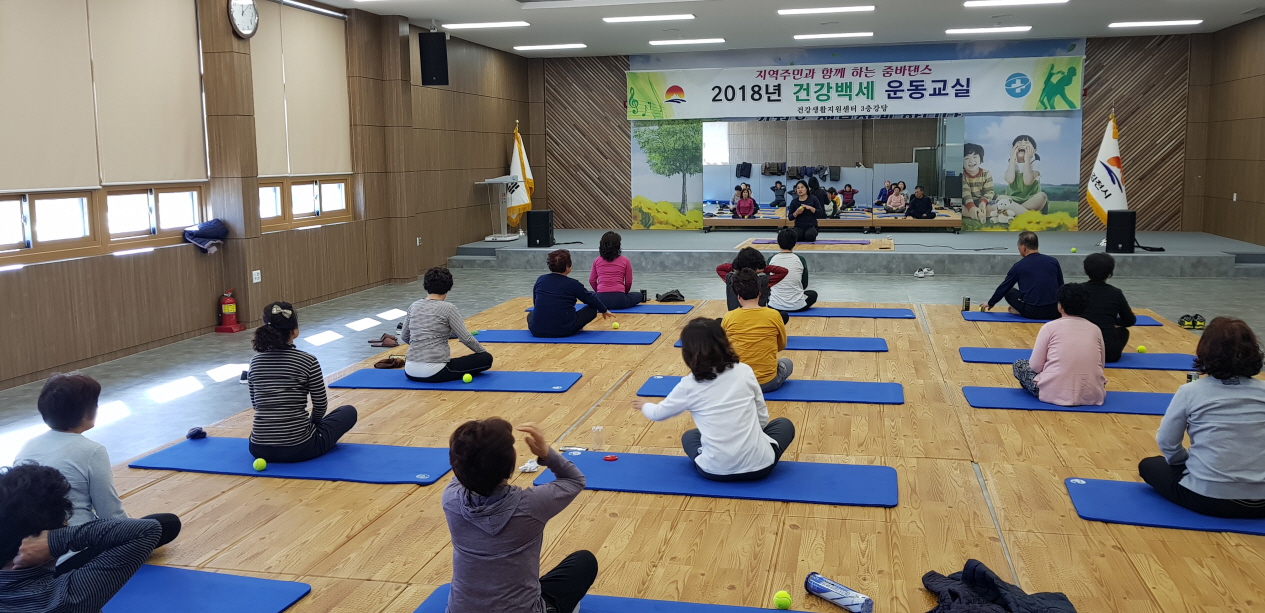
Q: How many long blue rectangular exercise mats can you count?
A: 14